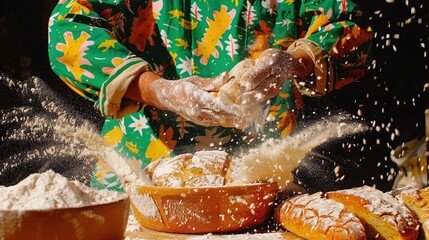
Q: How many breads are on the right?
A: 3